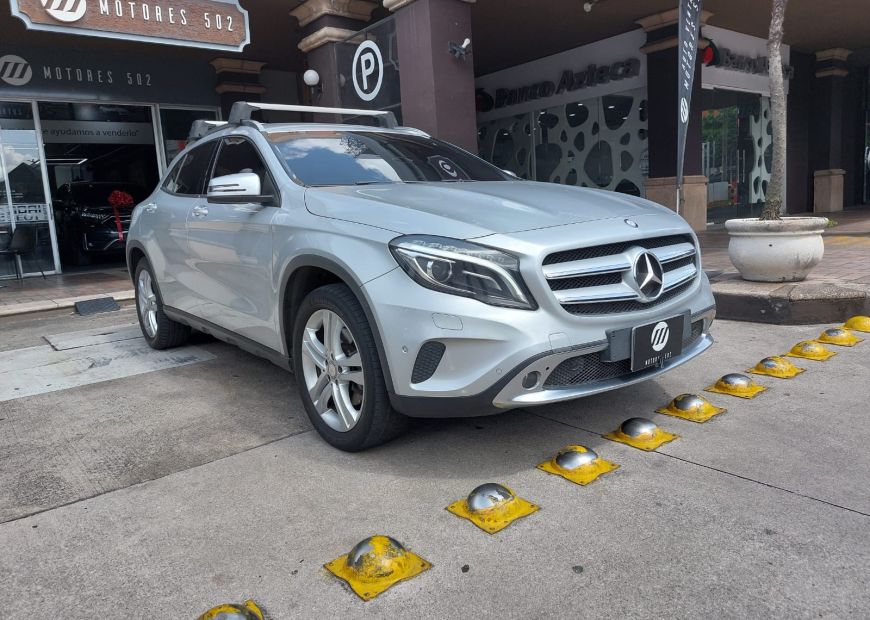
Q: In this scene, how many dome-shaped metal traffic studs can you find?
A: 11